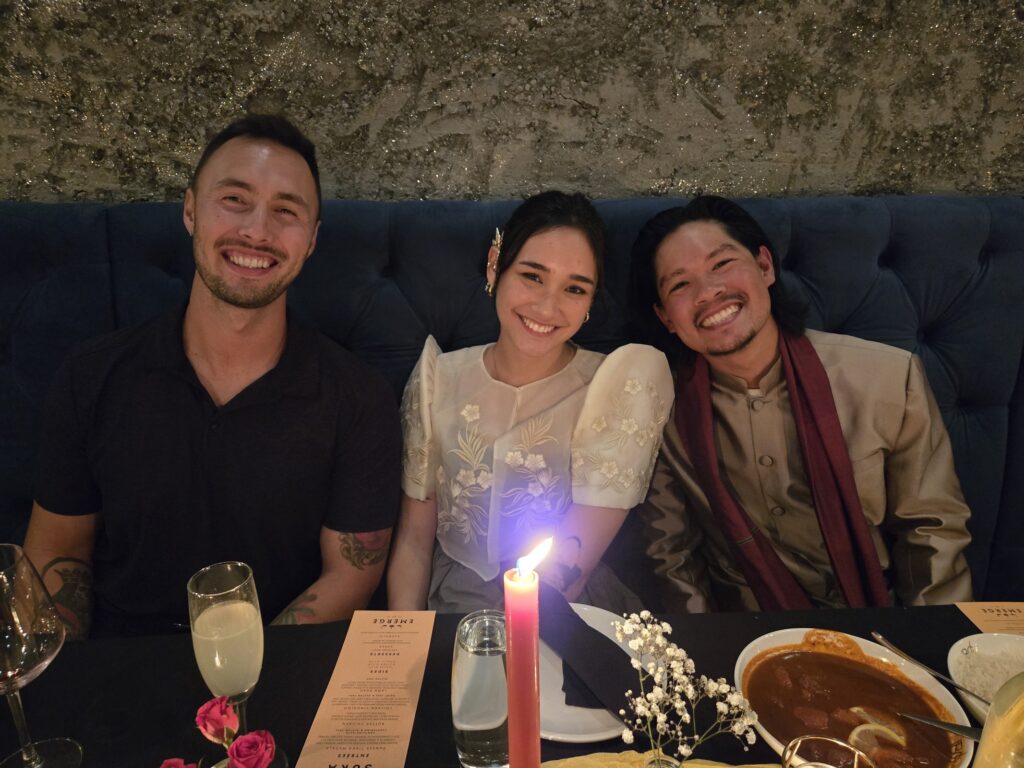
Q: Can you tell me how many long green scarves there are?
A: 0